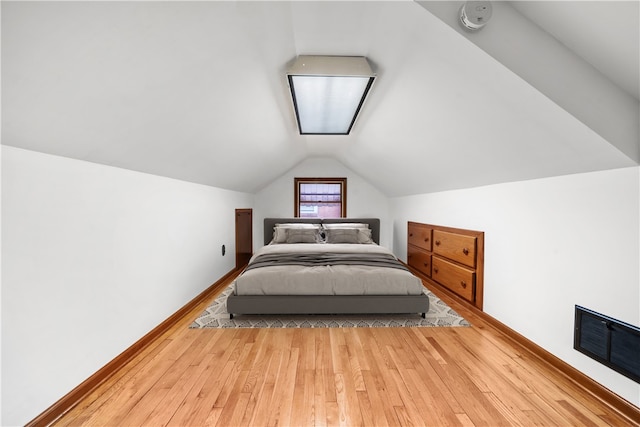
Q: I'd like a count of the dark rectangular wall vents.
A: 1